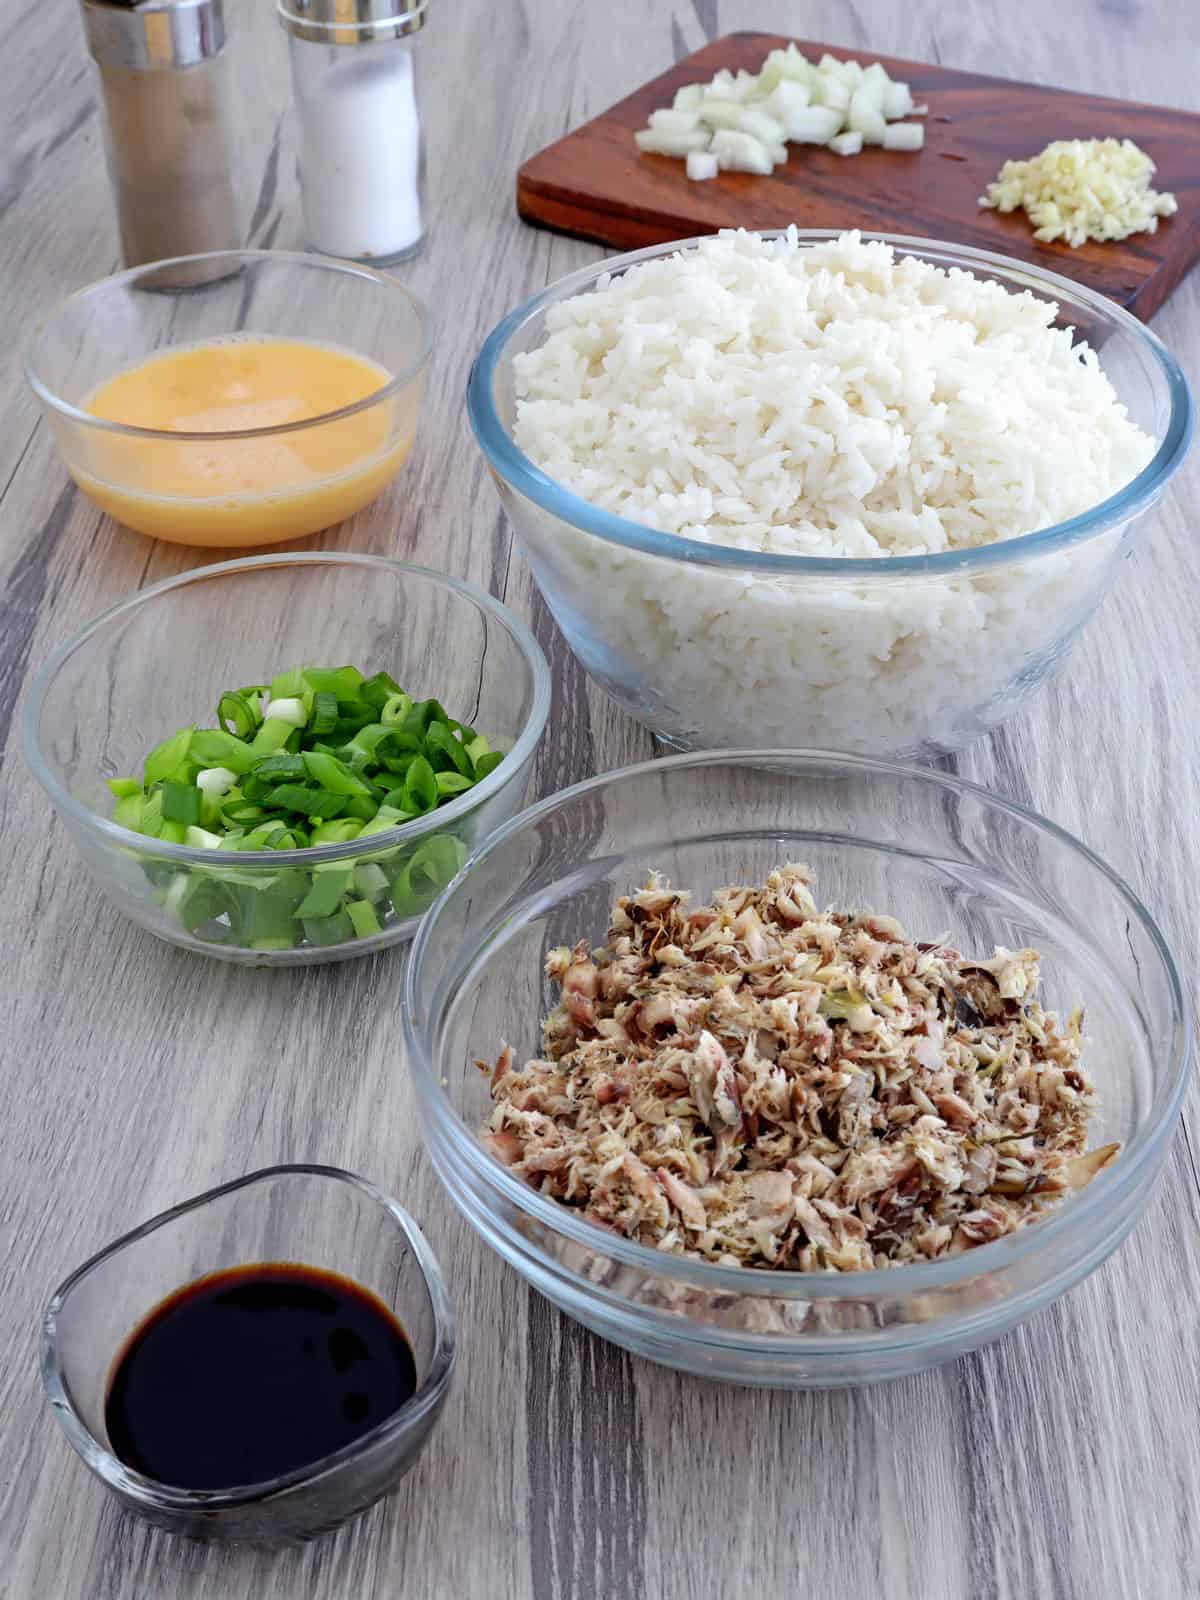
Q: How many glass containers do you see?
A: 7